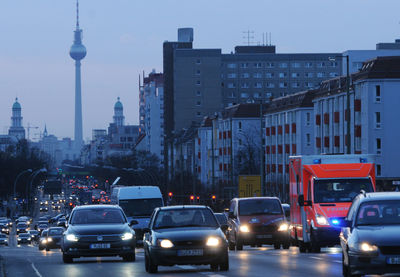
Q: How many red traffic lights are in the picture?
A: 4